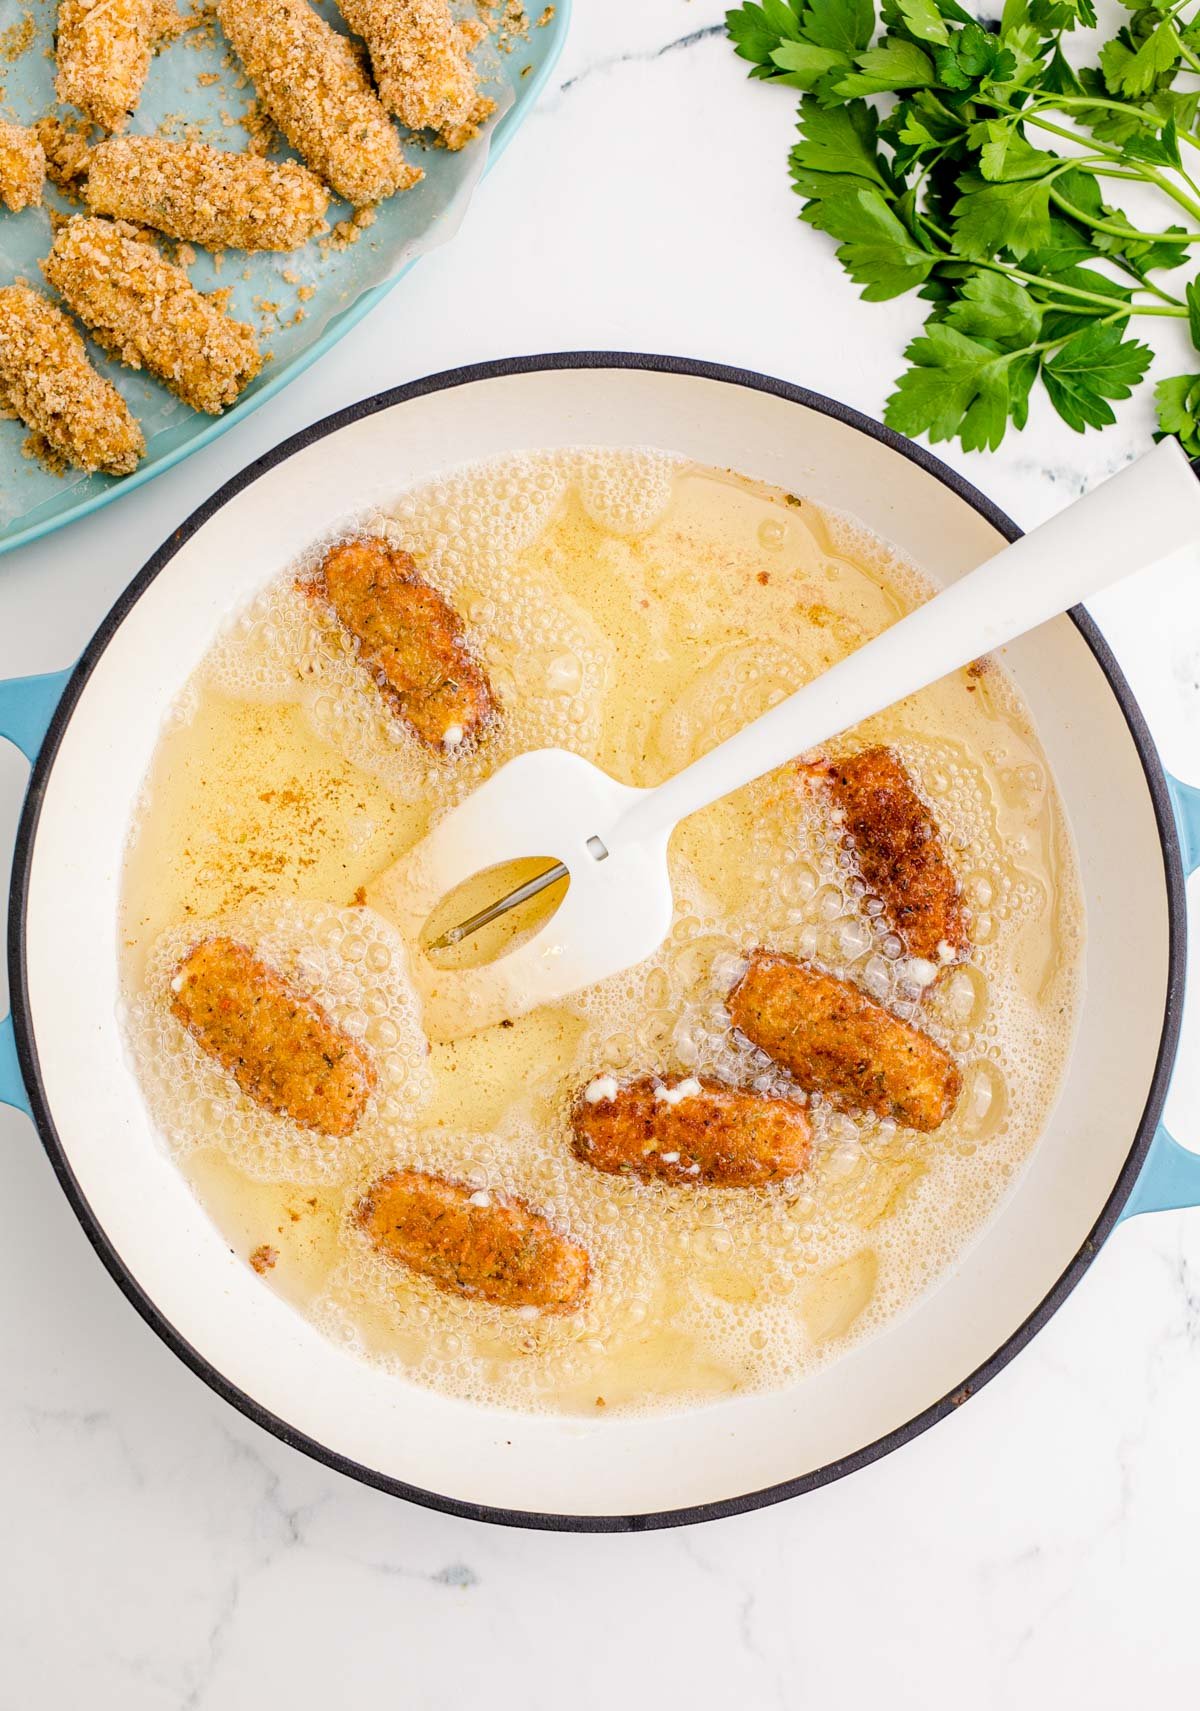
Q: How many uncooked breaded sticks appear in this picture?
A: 7